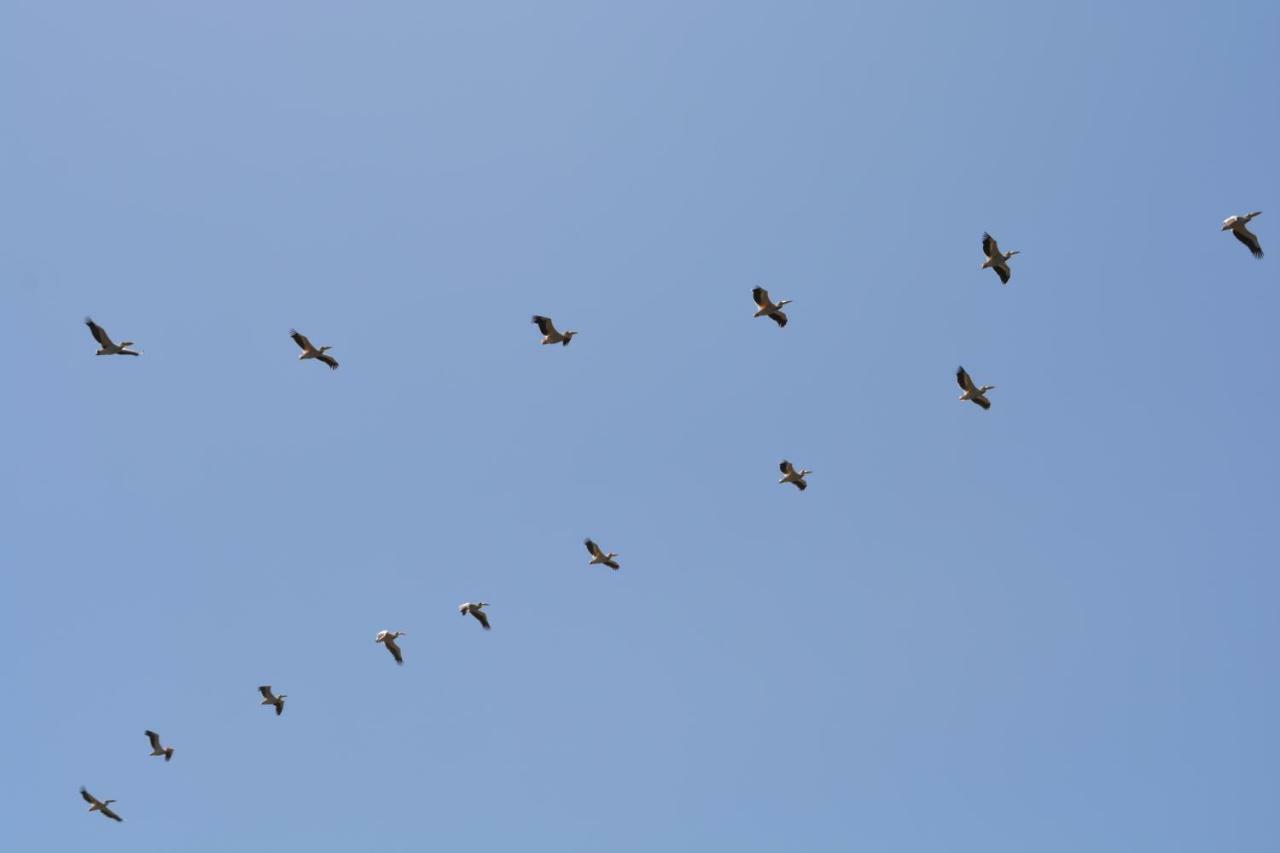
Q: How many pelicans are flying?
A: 14